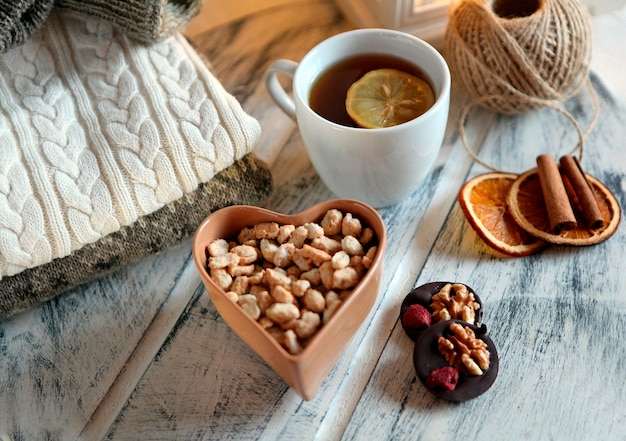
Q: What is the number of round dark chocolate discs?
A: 2